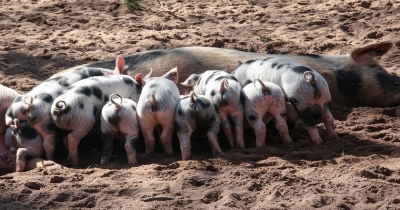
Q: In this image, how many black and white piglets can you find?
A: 9